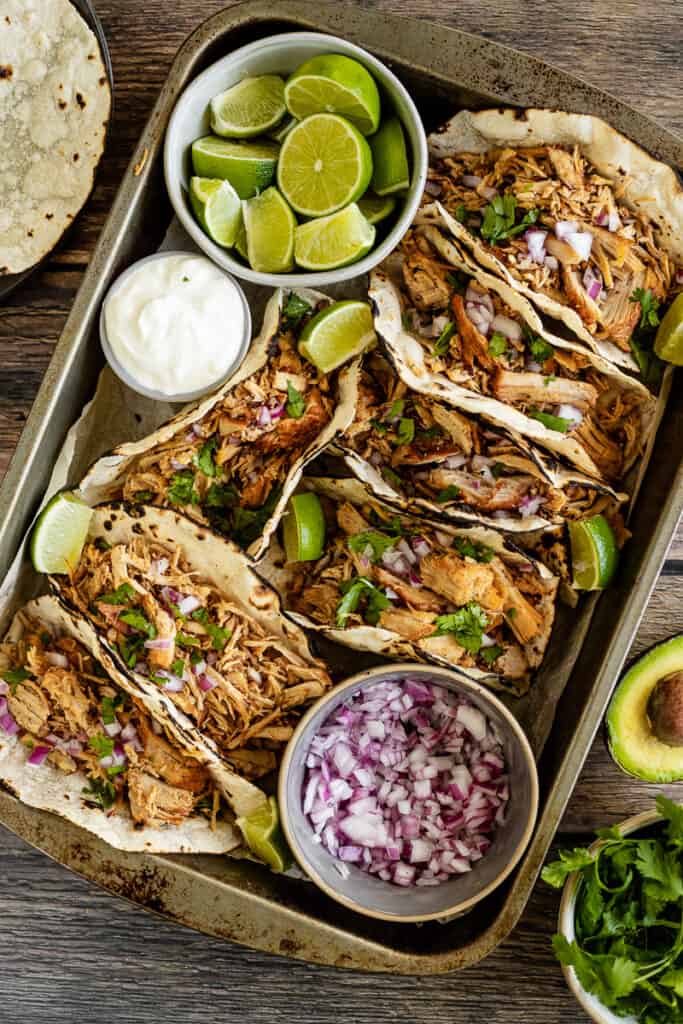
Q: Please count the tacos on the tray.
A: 7